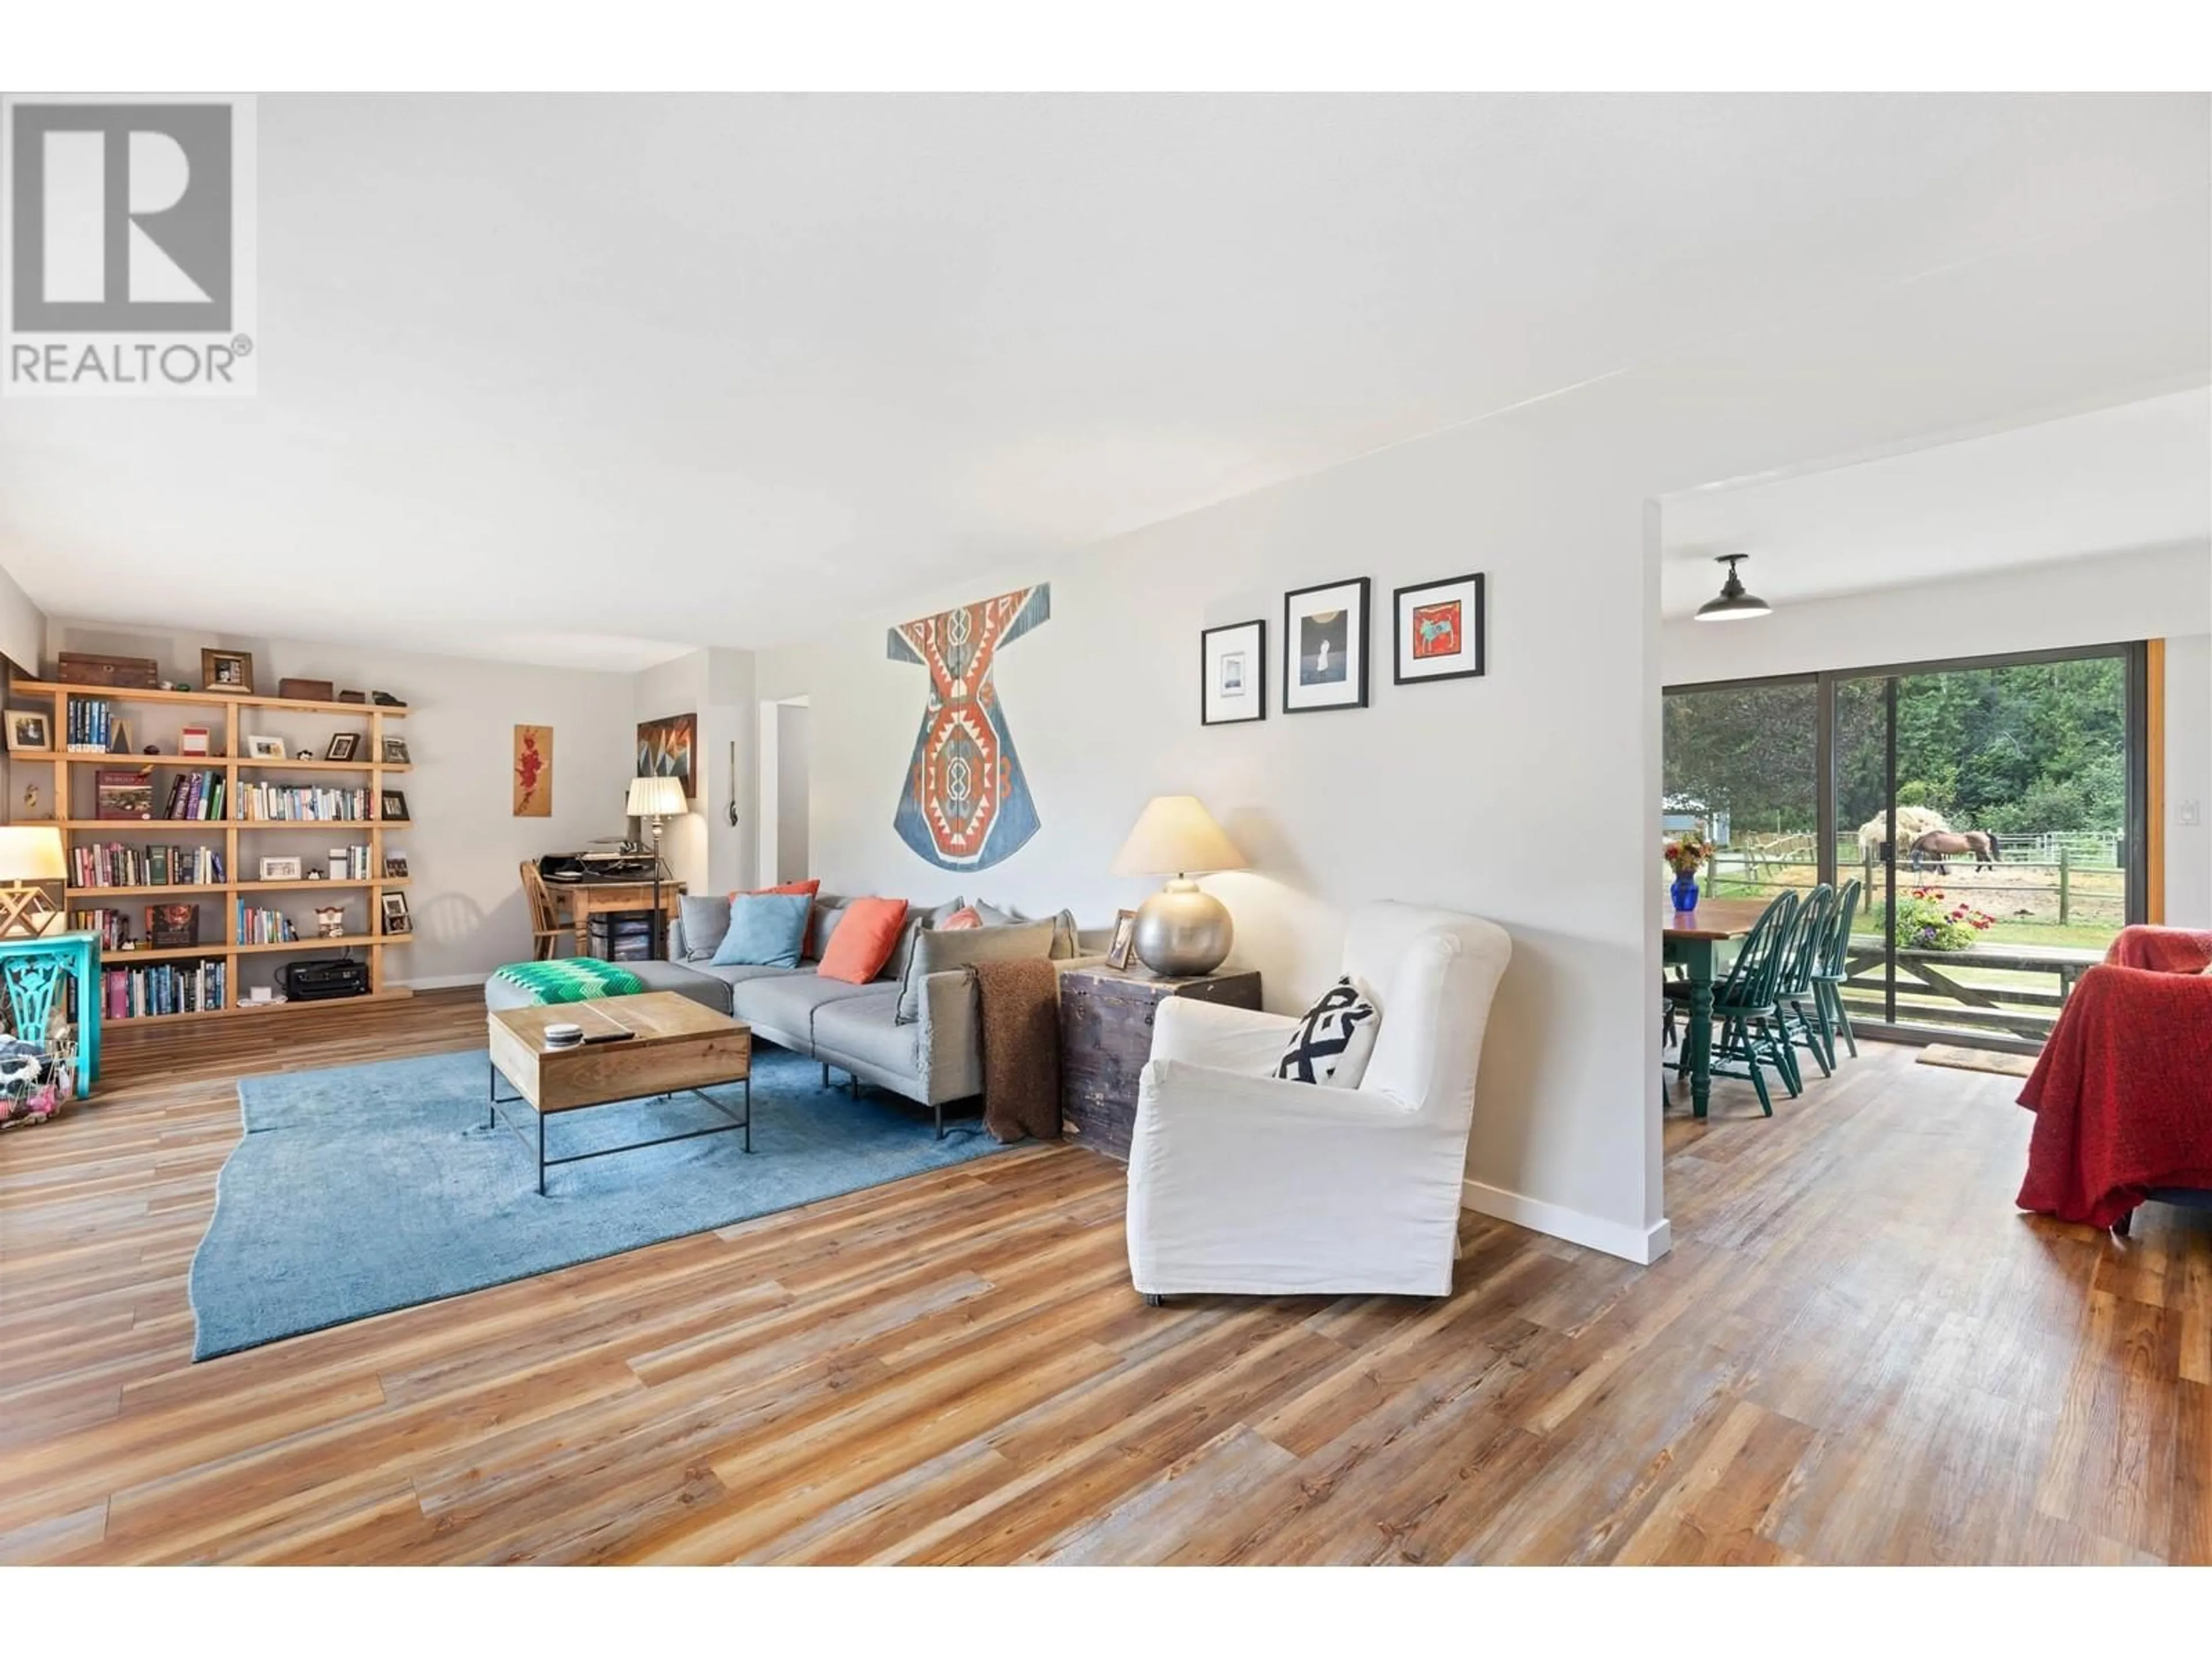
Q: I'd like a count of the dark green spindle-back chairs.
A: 3